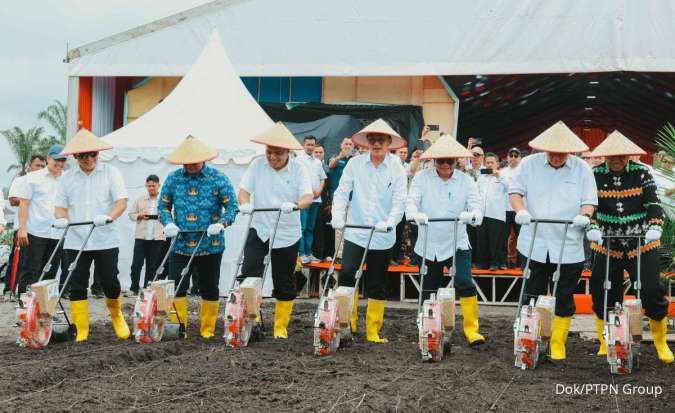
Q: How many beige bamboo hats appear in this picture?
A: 7